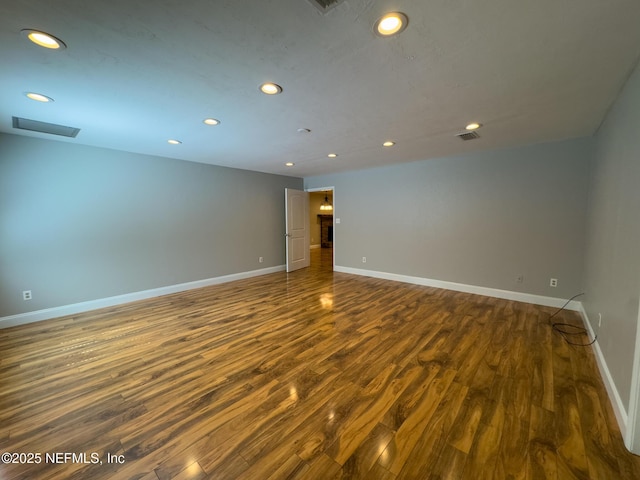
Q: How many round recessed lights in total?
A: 10